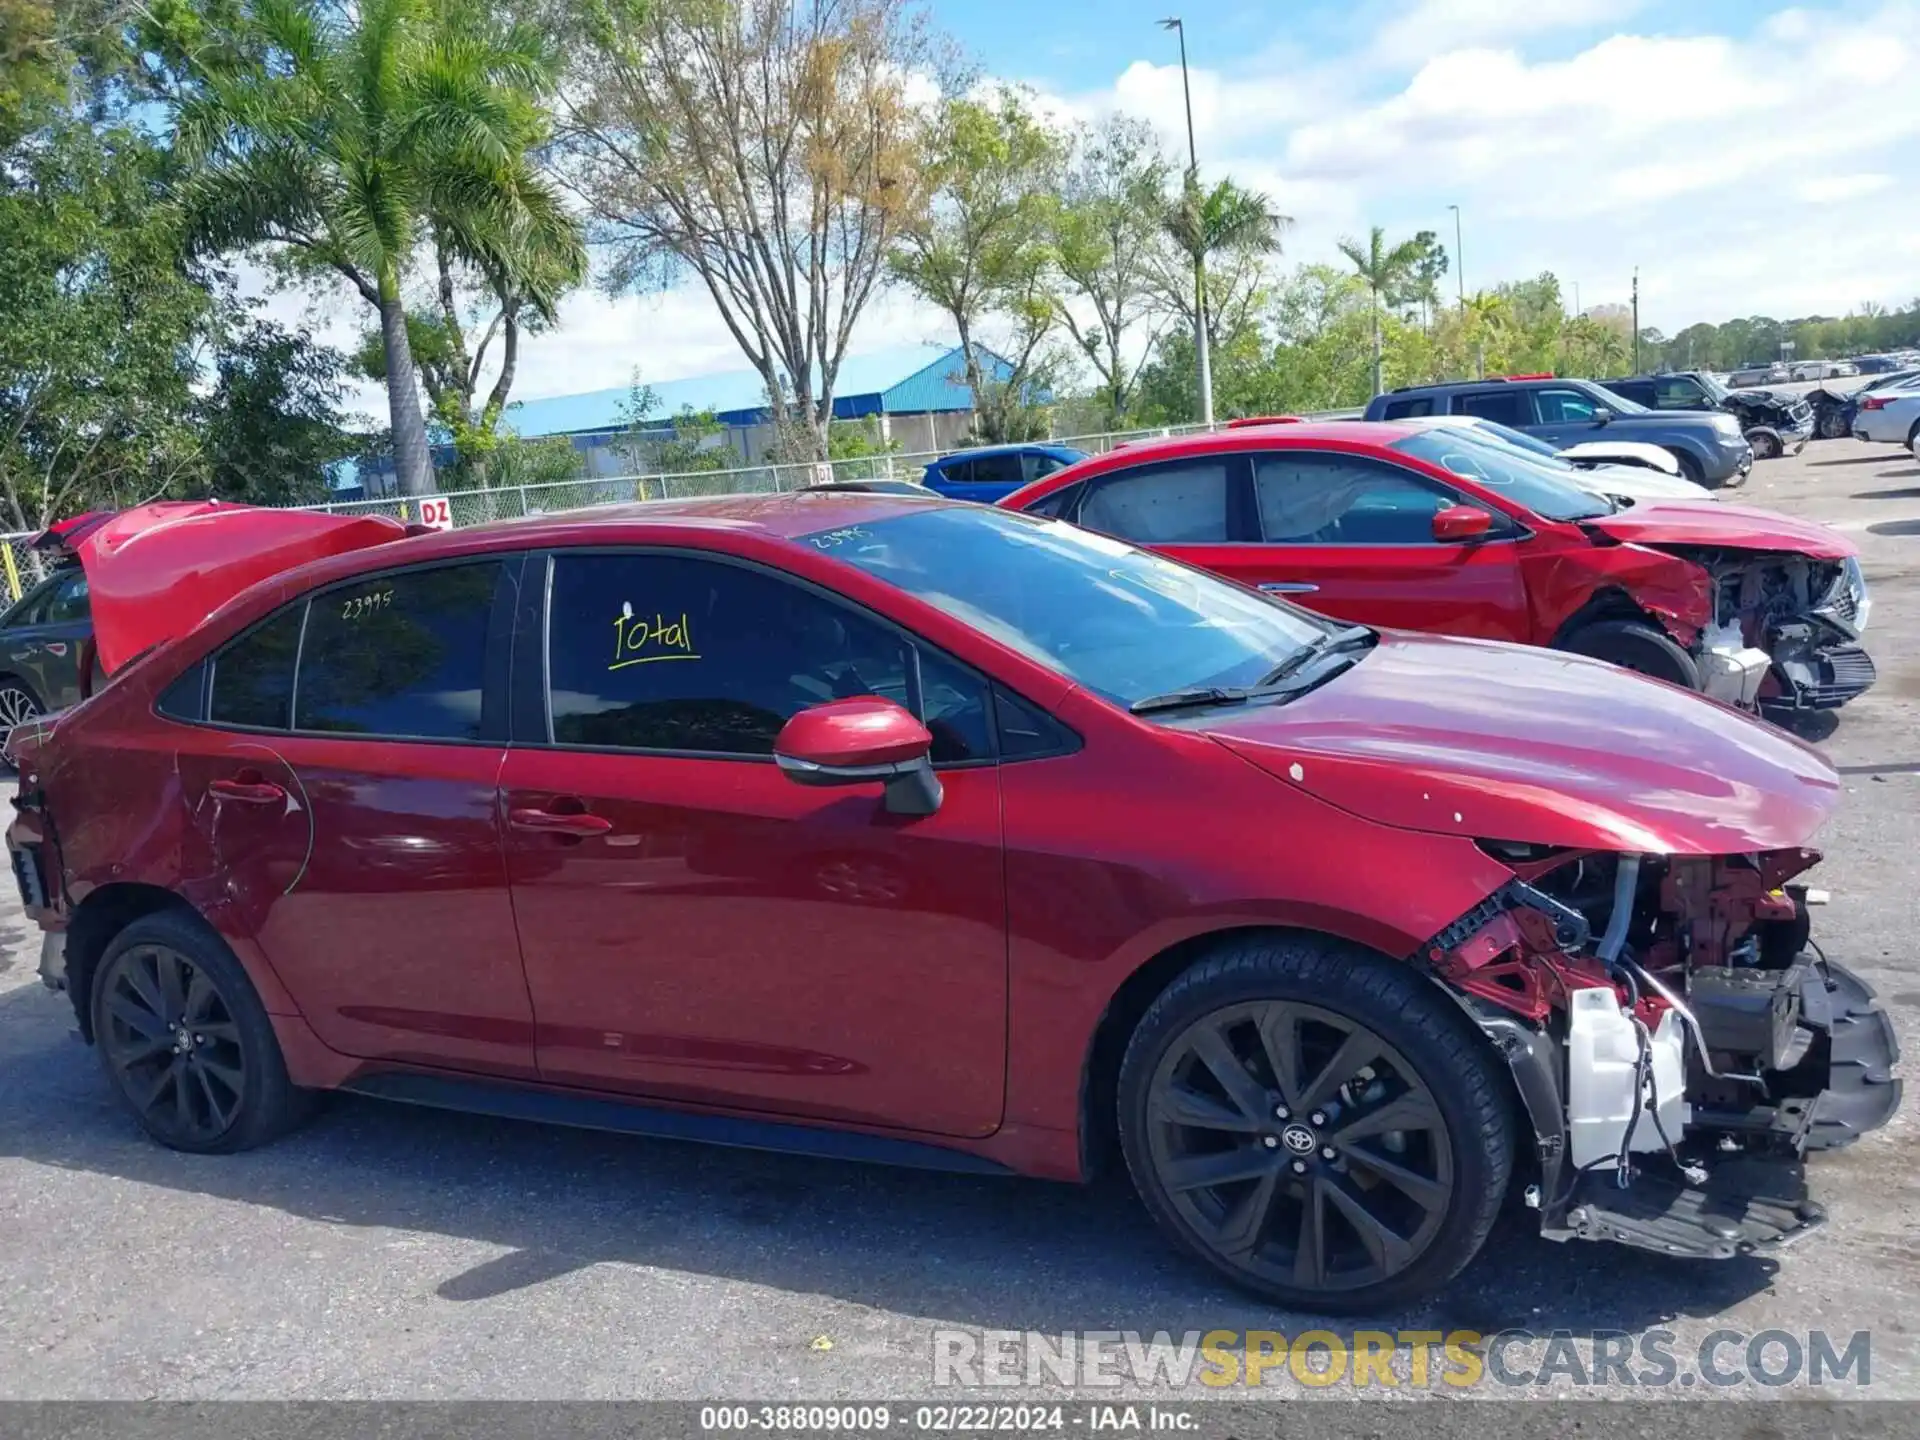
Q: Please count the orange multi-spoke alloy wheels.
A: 0